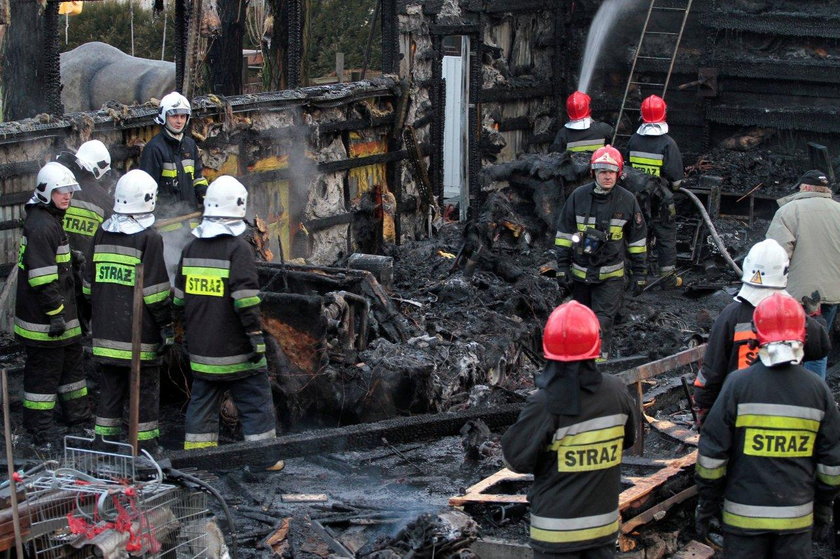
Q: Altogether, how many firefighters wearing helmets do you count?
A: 11